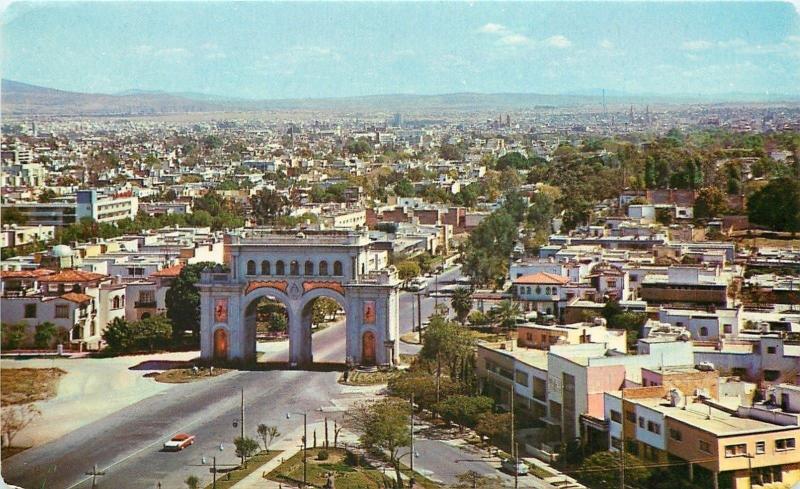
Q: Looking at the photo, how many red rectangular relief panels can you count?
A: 2